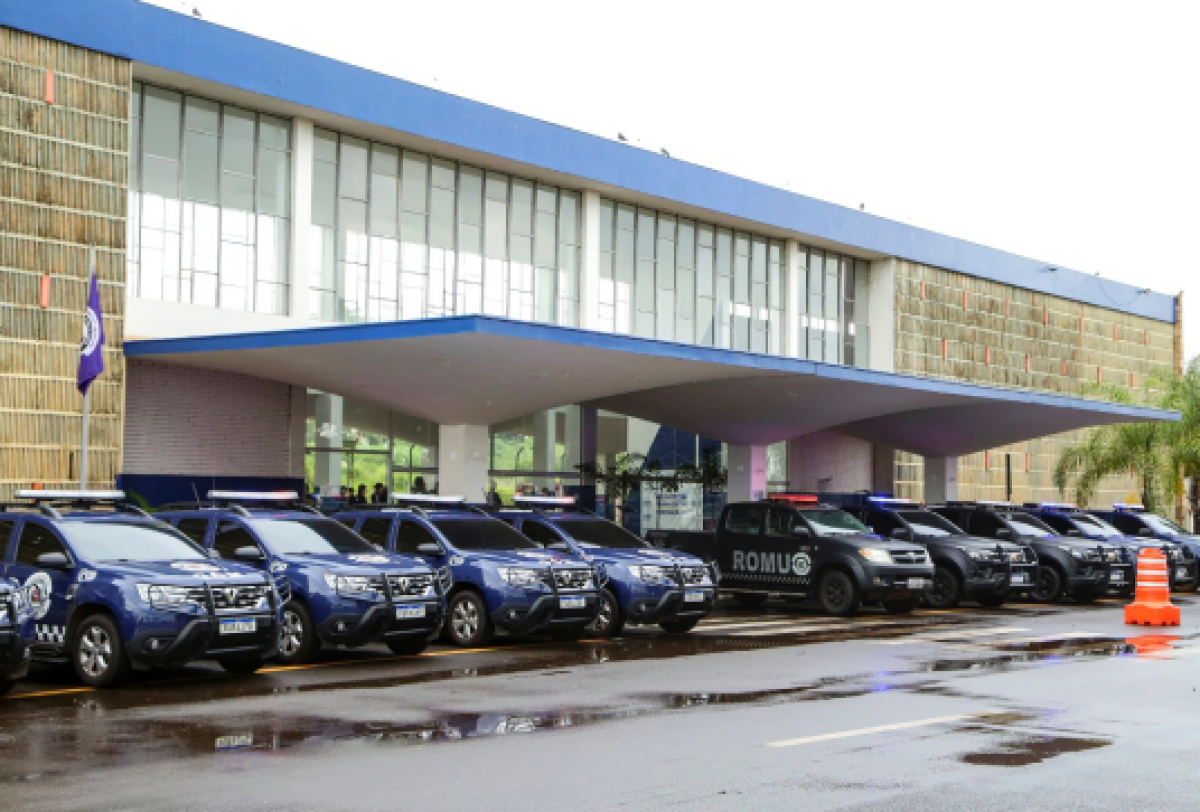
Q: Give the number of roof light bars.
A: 9